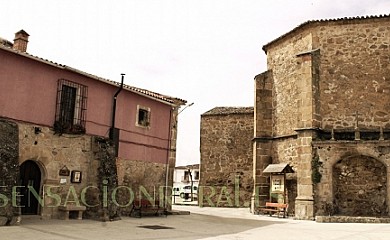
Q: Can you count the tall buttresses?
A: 2